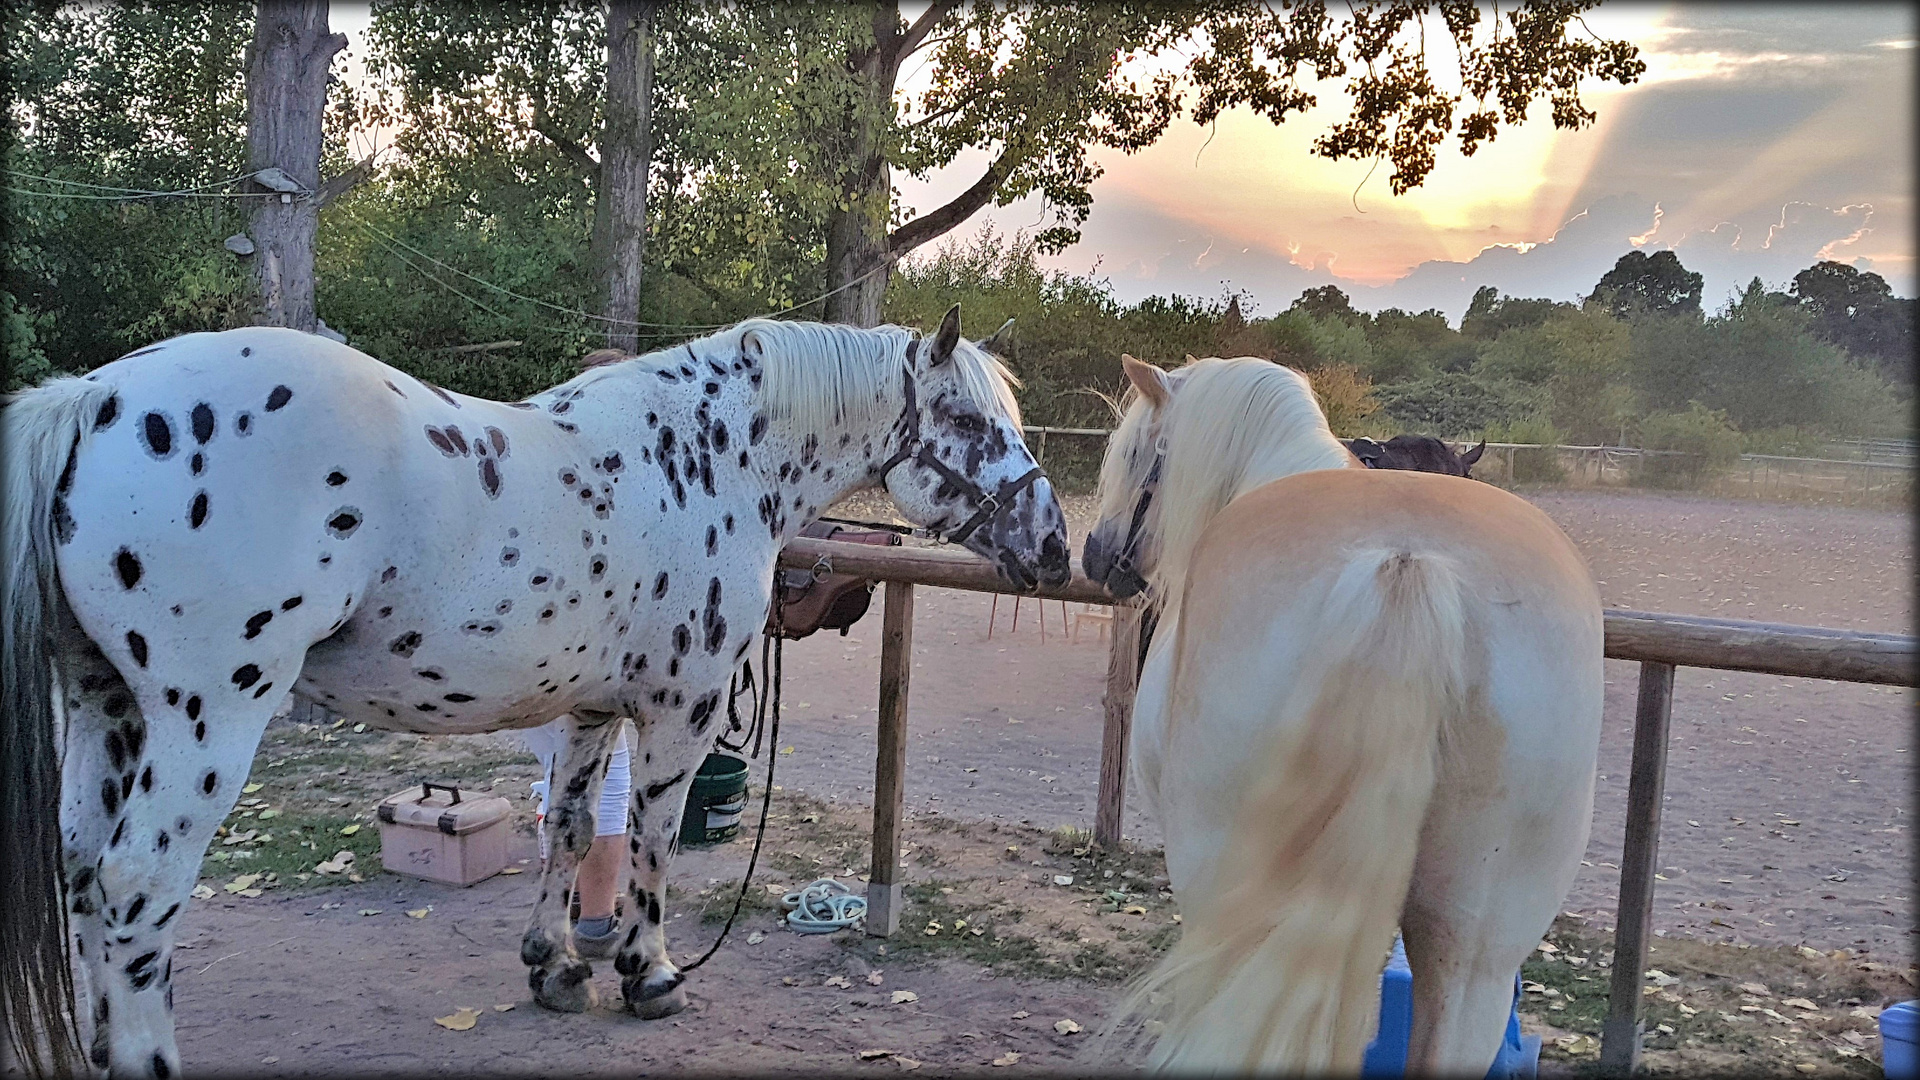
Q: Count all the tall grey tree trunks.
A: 3